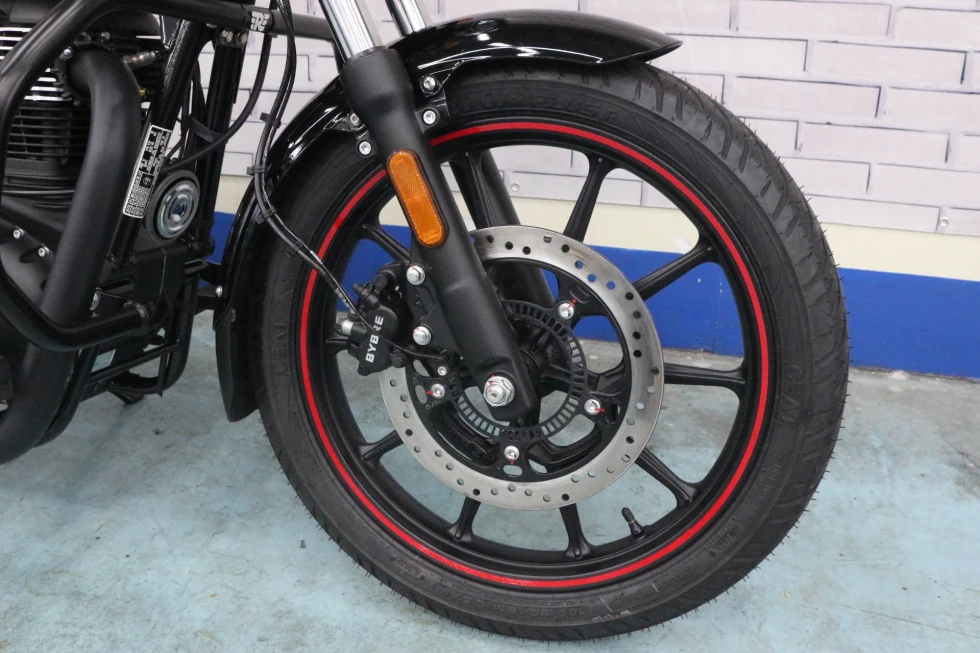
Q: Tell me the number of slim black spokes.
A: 10